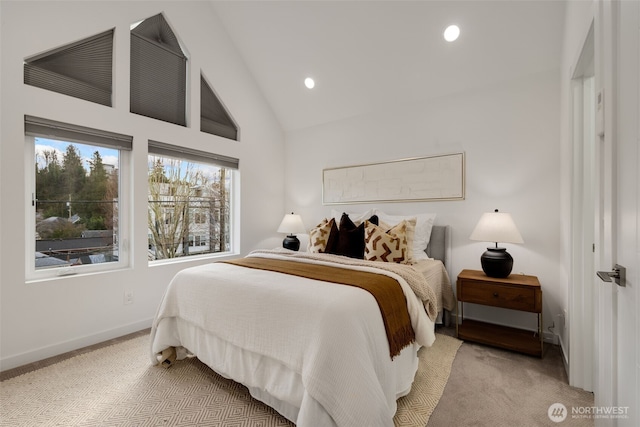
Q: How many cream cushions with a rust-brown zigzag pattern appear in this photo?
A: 2